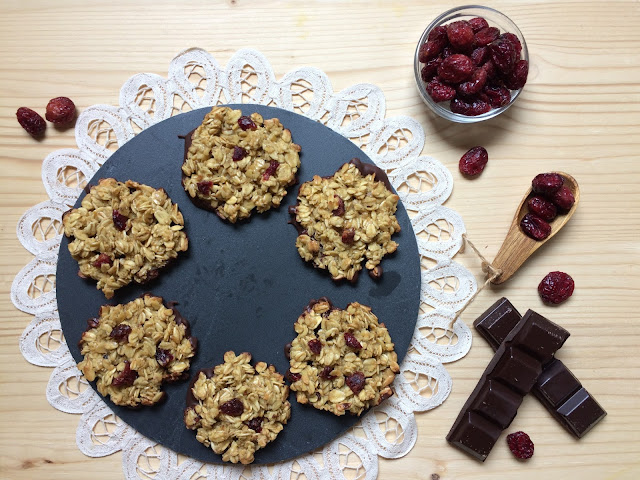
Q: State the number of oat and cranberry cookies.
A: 6